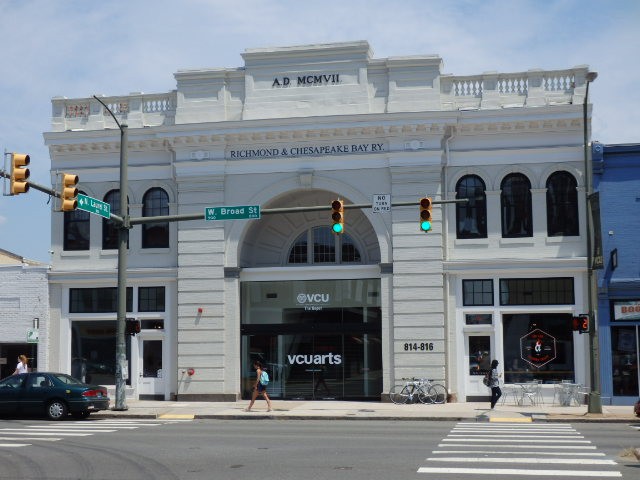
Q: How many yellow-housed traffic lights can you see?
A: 4